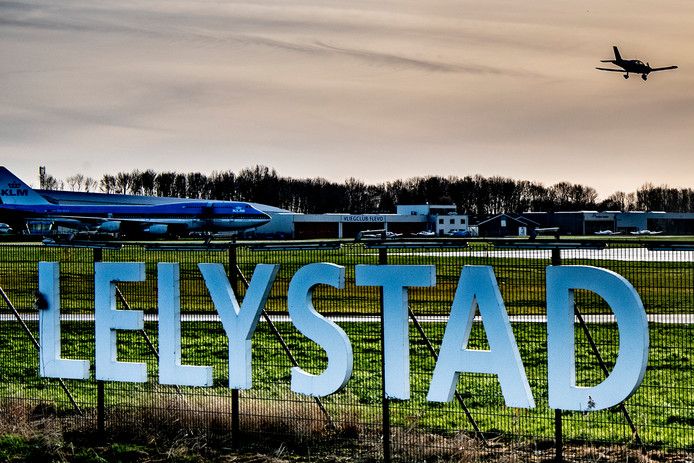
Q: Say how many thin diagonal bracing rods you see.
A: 5